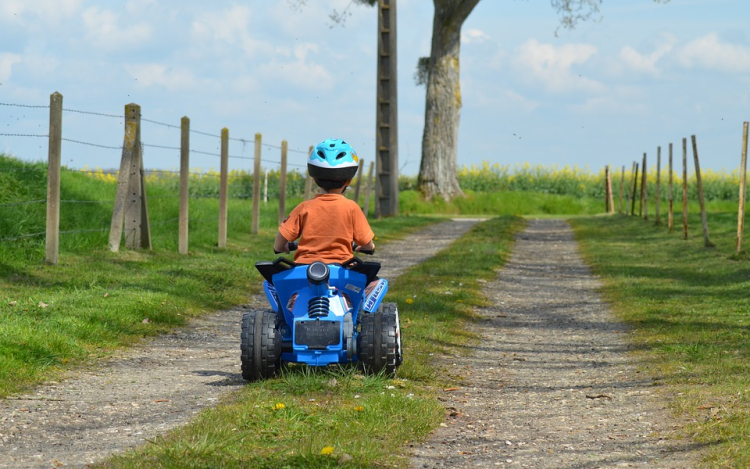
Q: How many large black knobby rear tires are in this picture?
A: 2